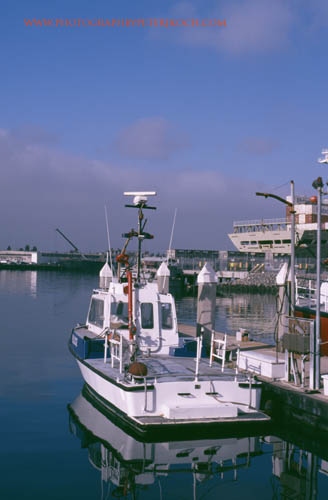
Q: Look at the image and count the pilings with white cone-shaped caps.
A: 4